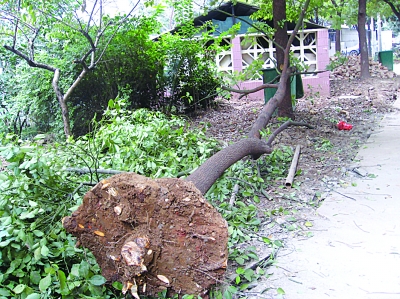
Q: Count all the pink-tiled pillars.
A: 2